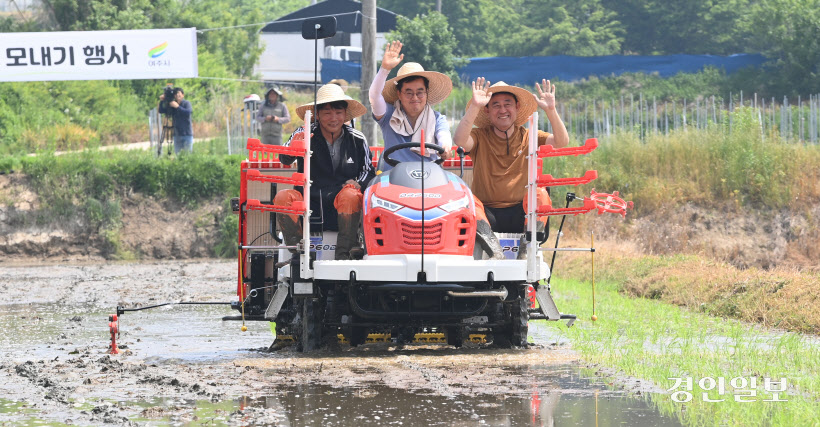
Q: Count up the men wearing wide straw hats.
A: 3